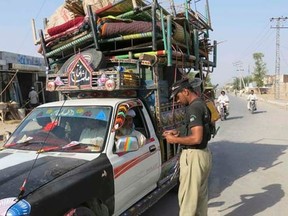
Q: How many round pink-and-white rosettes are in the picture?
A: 2